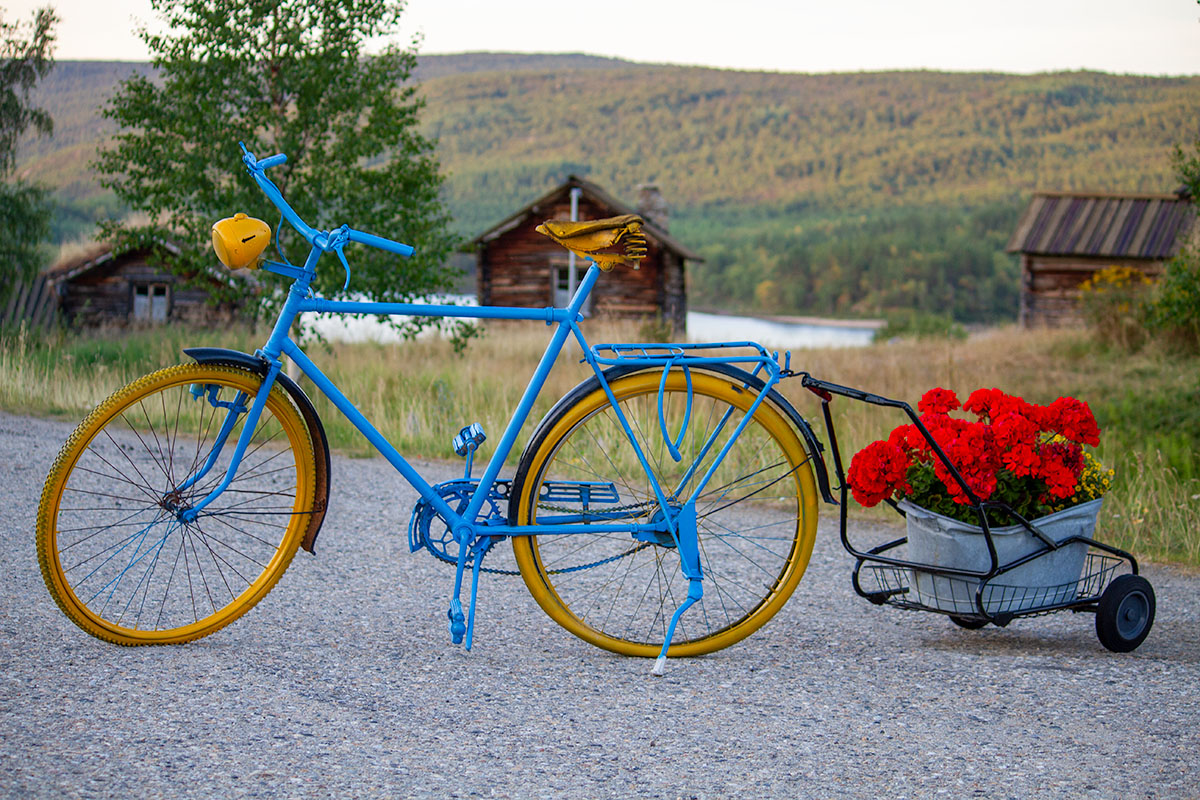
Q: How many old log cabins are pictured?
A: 3